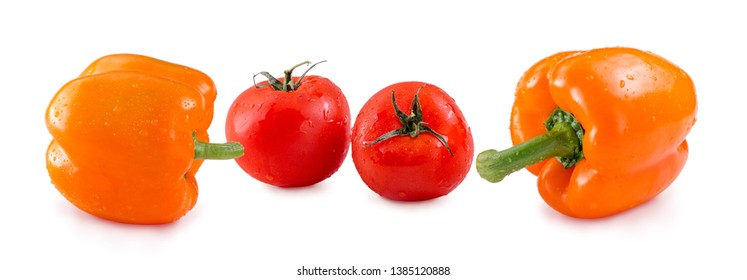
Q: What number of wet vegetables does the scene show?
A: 4